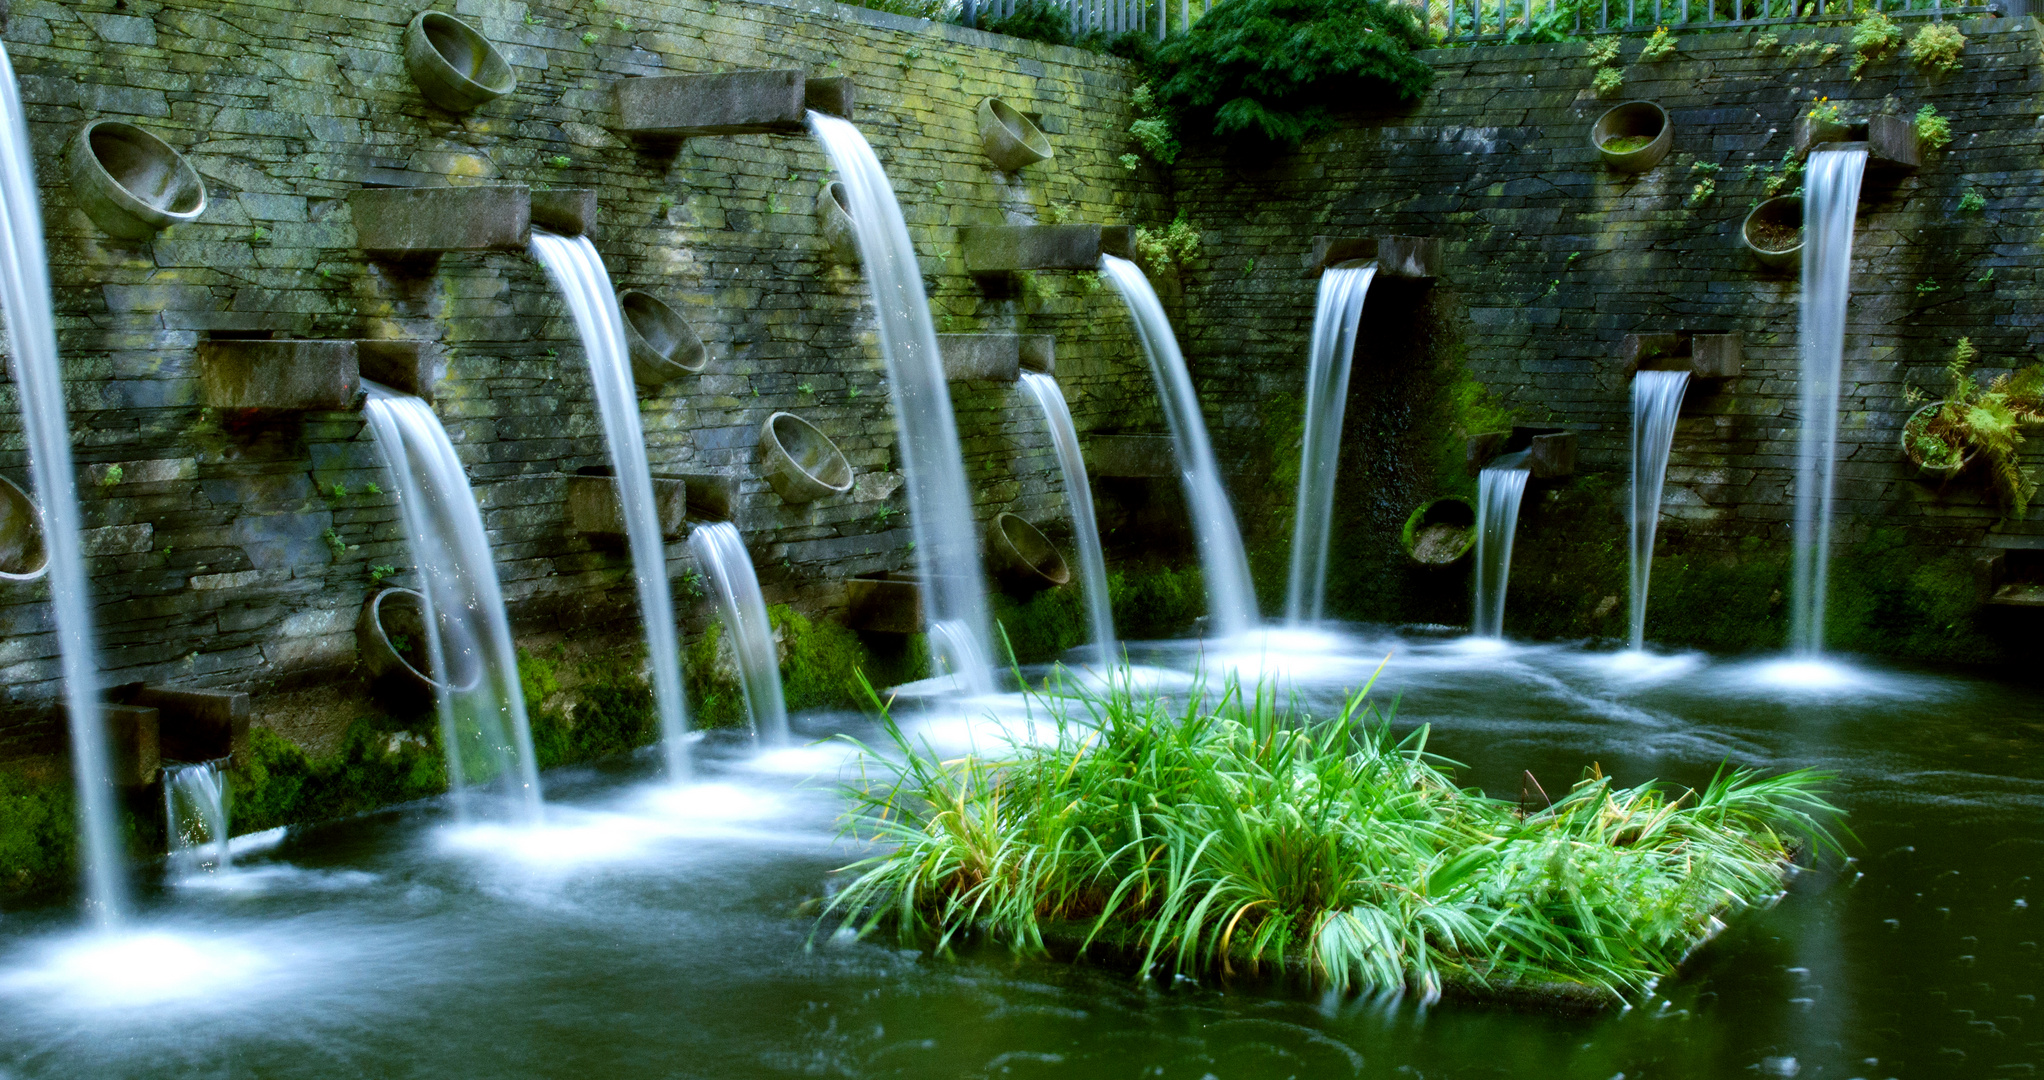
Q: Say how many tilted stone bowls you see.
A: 13